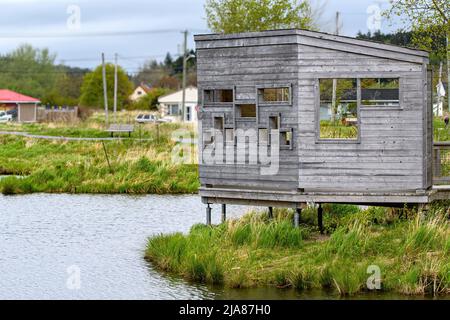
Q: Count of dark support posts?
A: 5